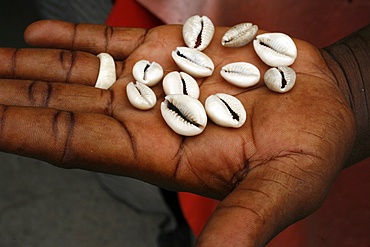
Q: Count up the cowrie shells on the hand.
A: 11